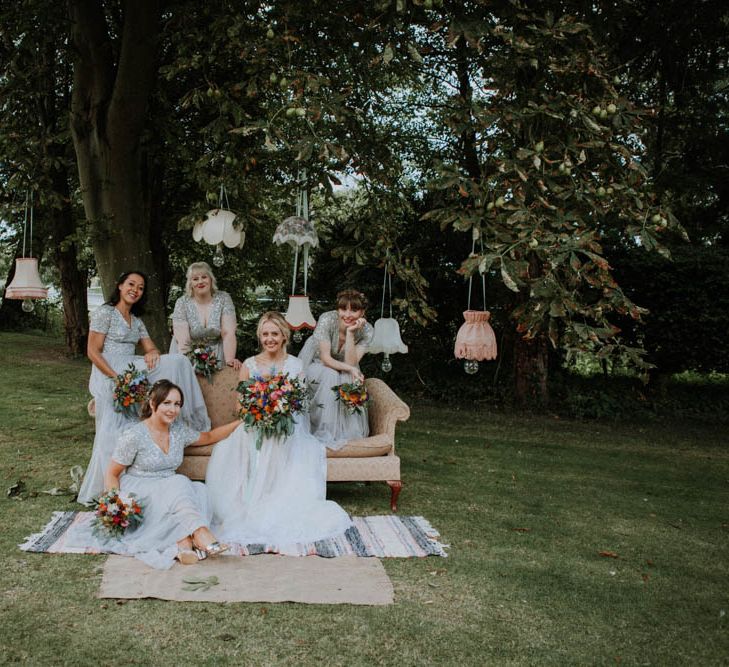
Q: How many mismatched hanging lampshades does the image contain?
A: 6